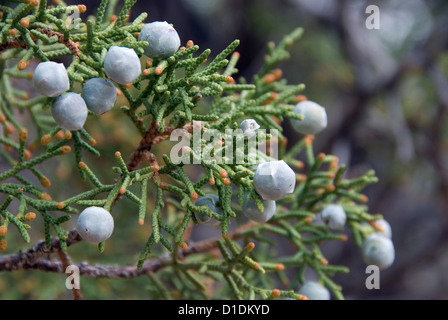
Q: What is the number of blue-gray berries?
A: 15